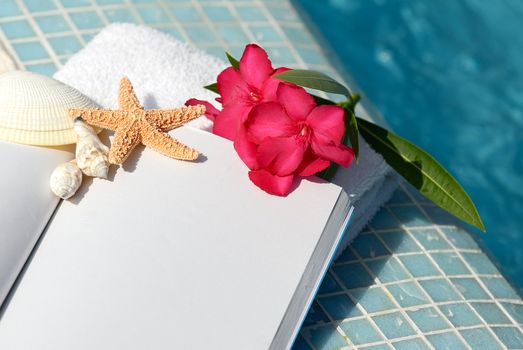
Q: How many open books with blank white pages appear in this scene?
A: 1